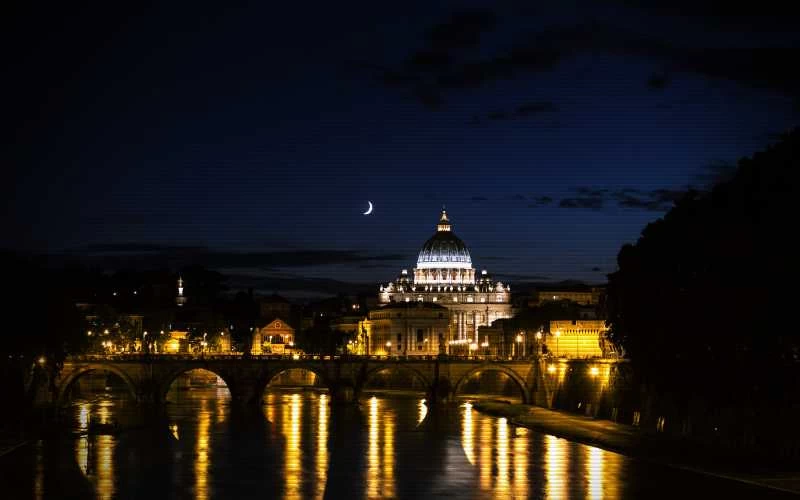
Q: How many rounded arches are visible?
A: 5